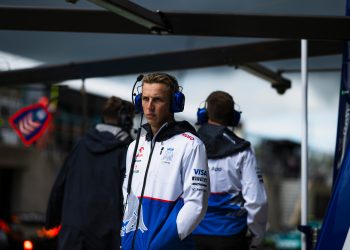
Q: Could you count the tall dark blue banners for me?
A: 1